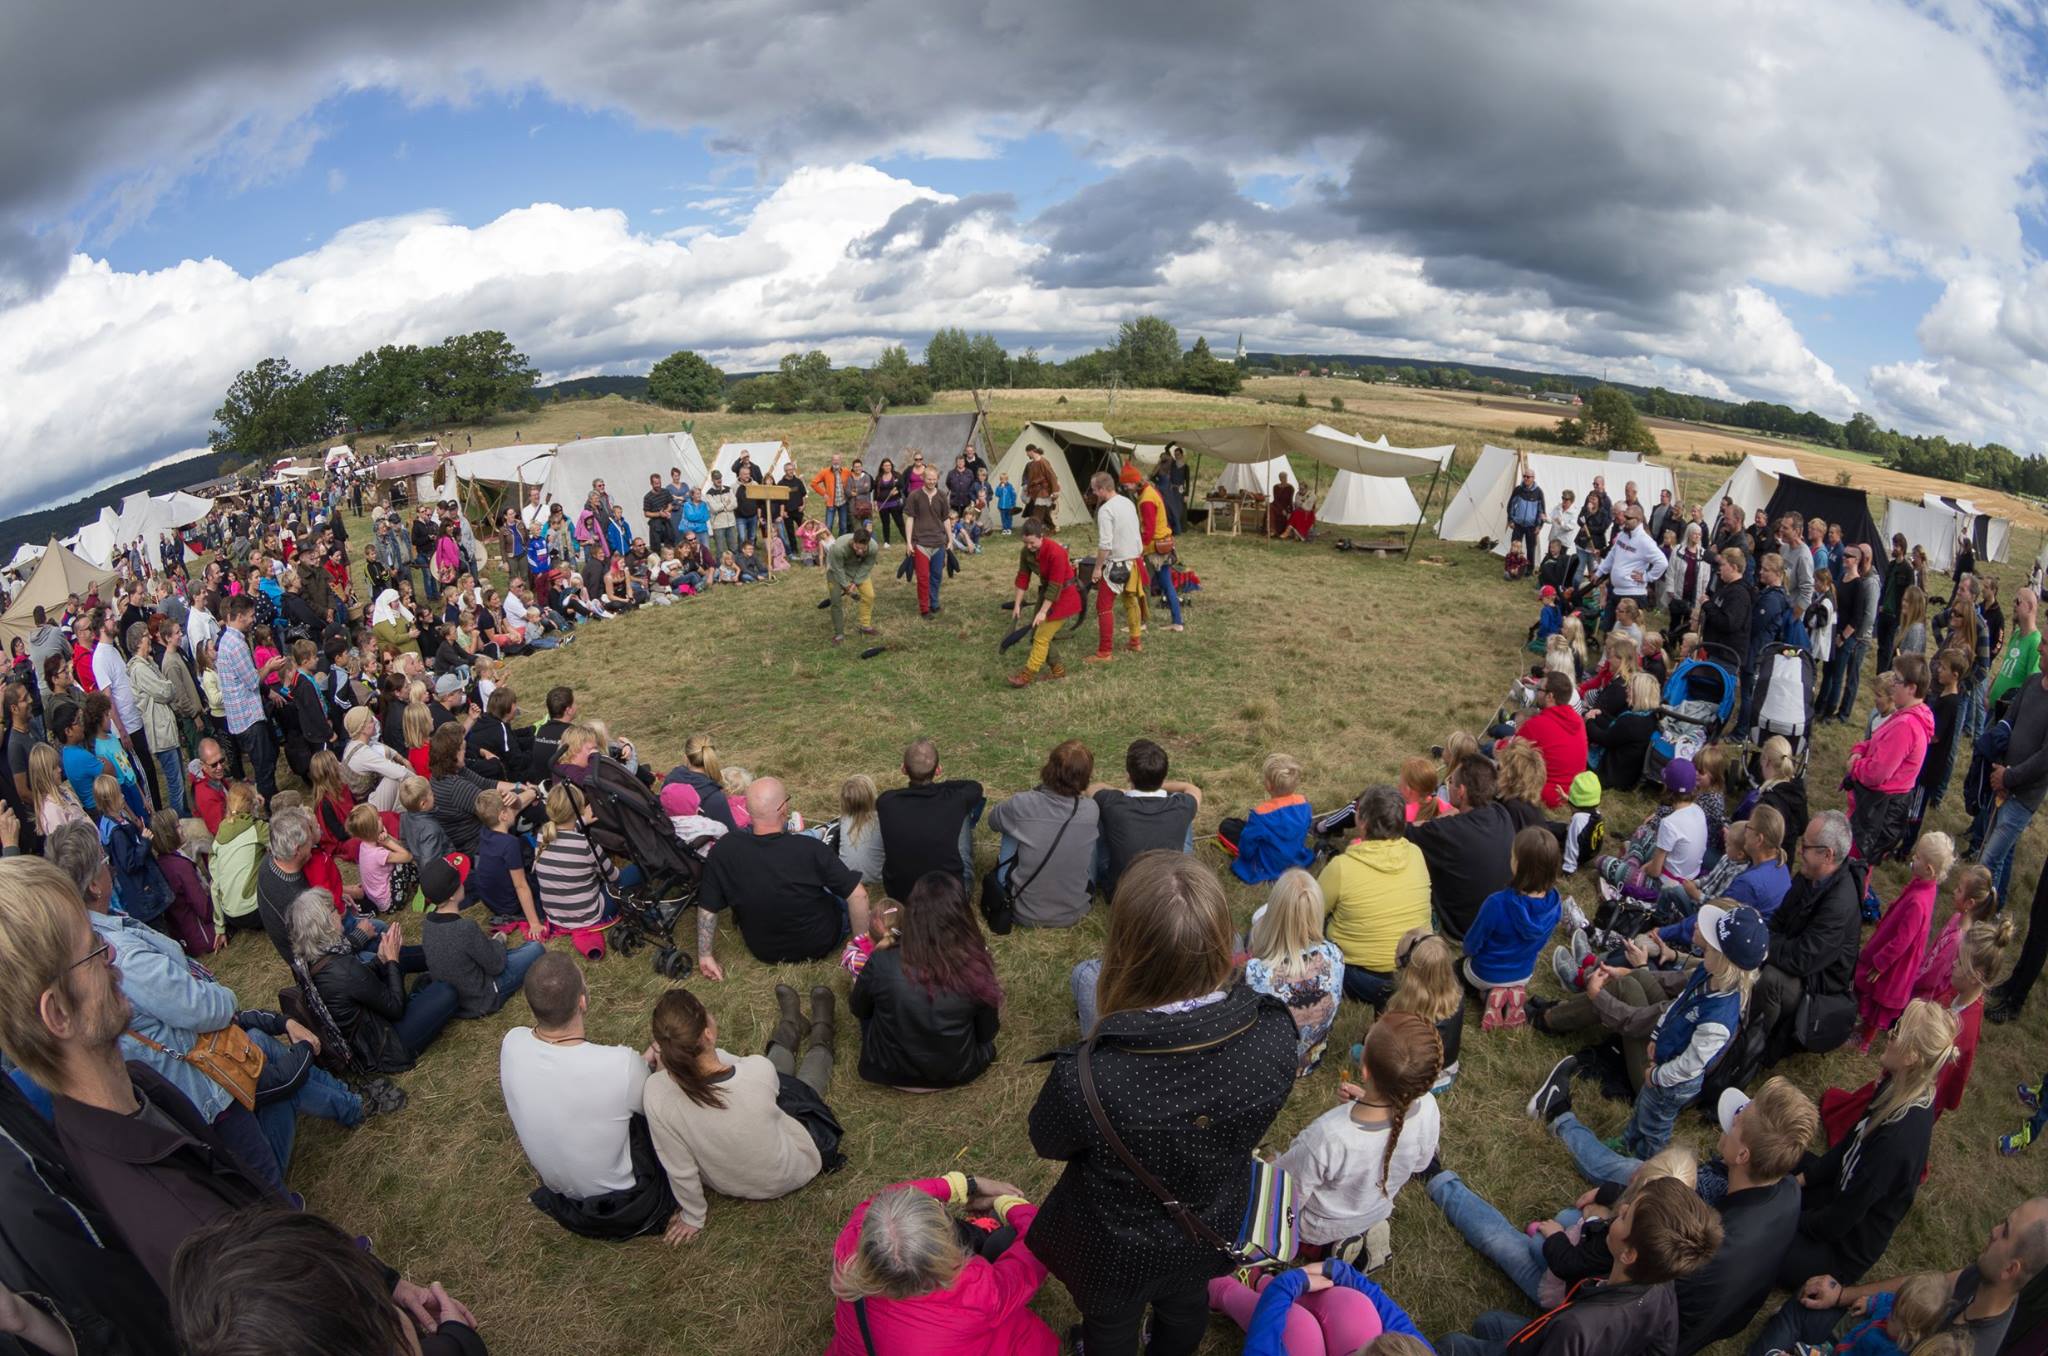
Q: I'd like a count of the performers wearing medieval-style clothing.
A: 5